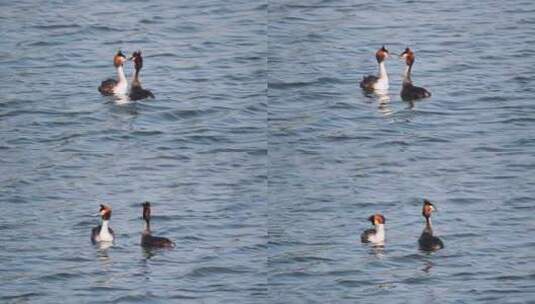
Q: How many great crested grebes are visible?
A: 8